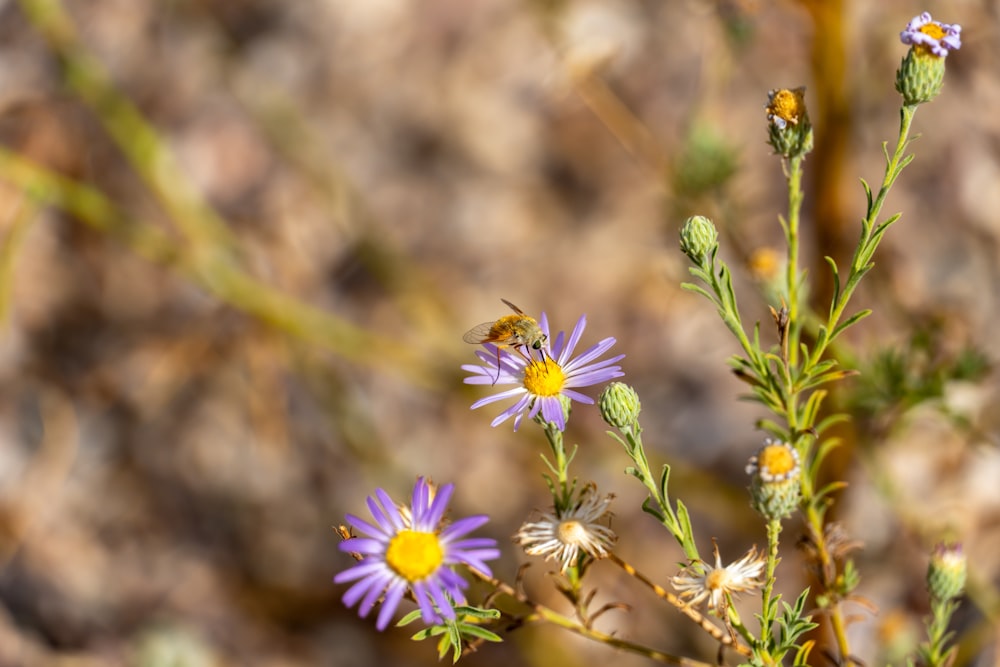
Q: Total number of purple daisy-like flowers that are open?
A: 2